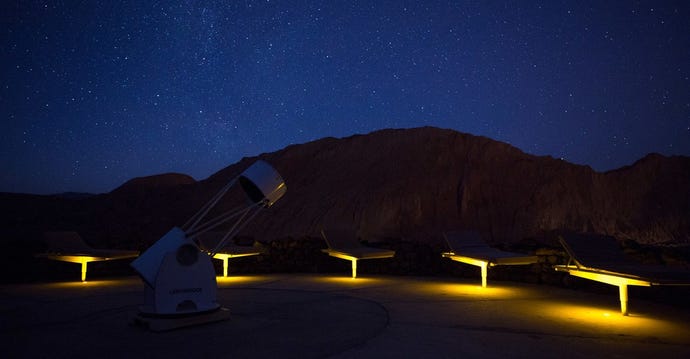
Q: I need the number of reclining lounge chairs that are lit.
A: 5